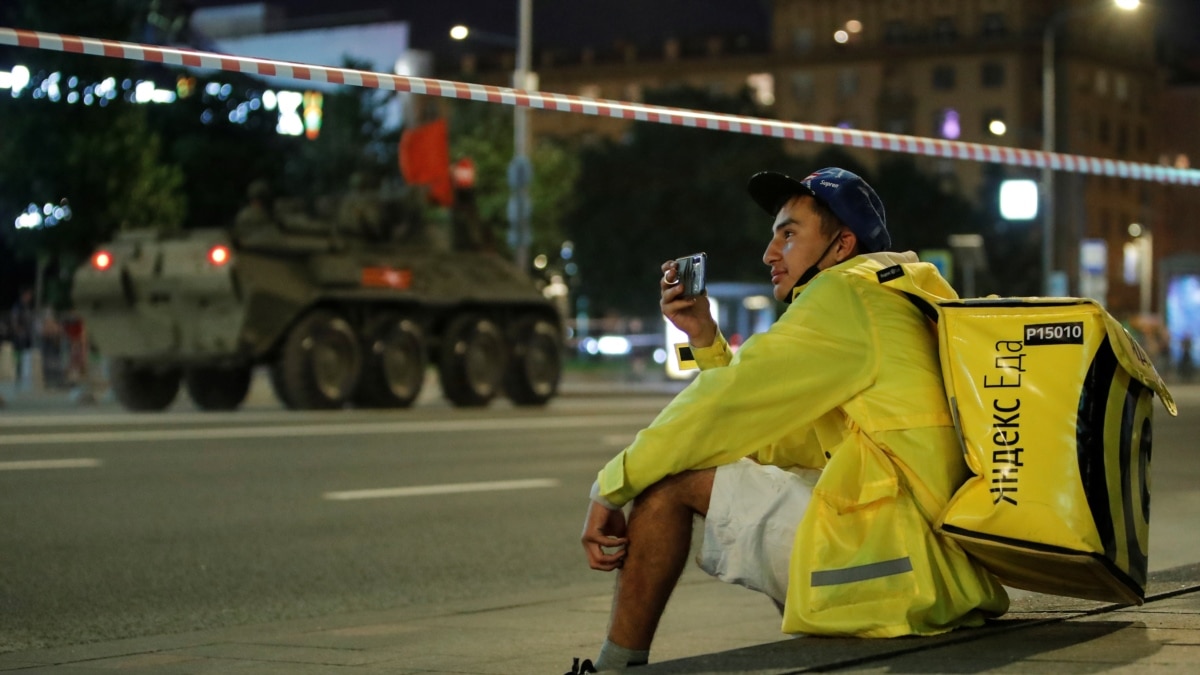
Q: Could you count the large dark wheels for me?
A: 6